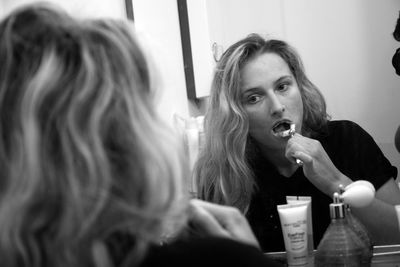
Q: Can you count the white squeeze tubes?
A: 2